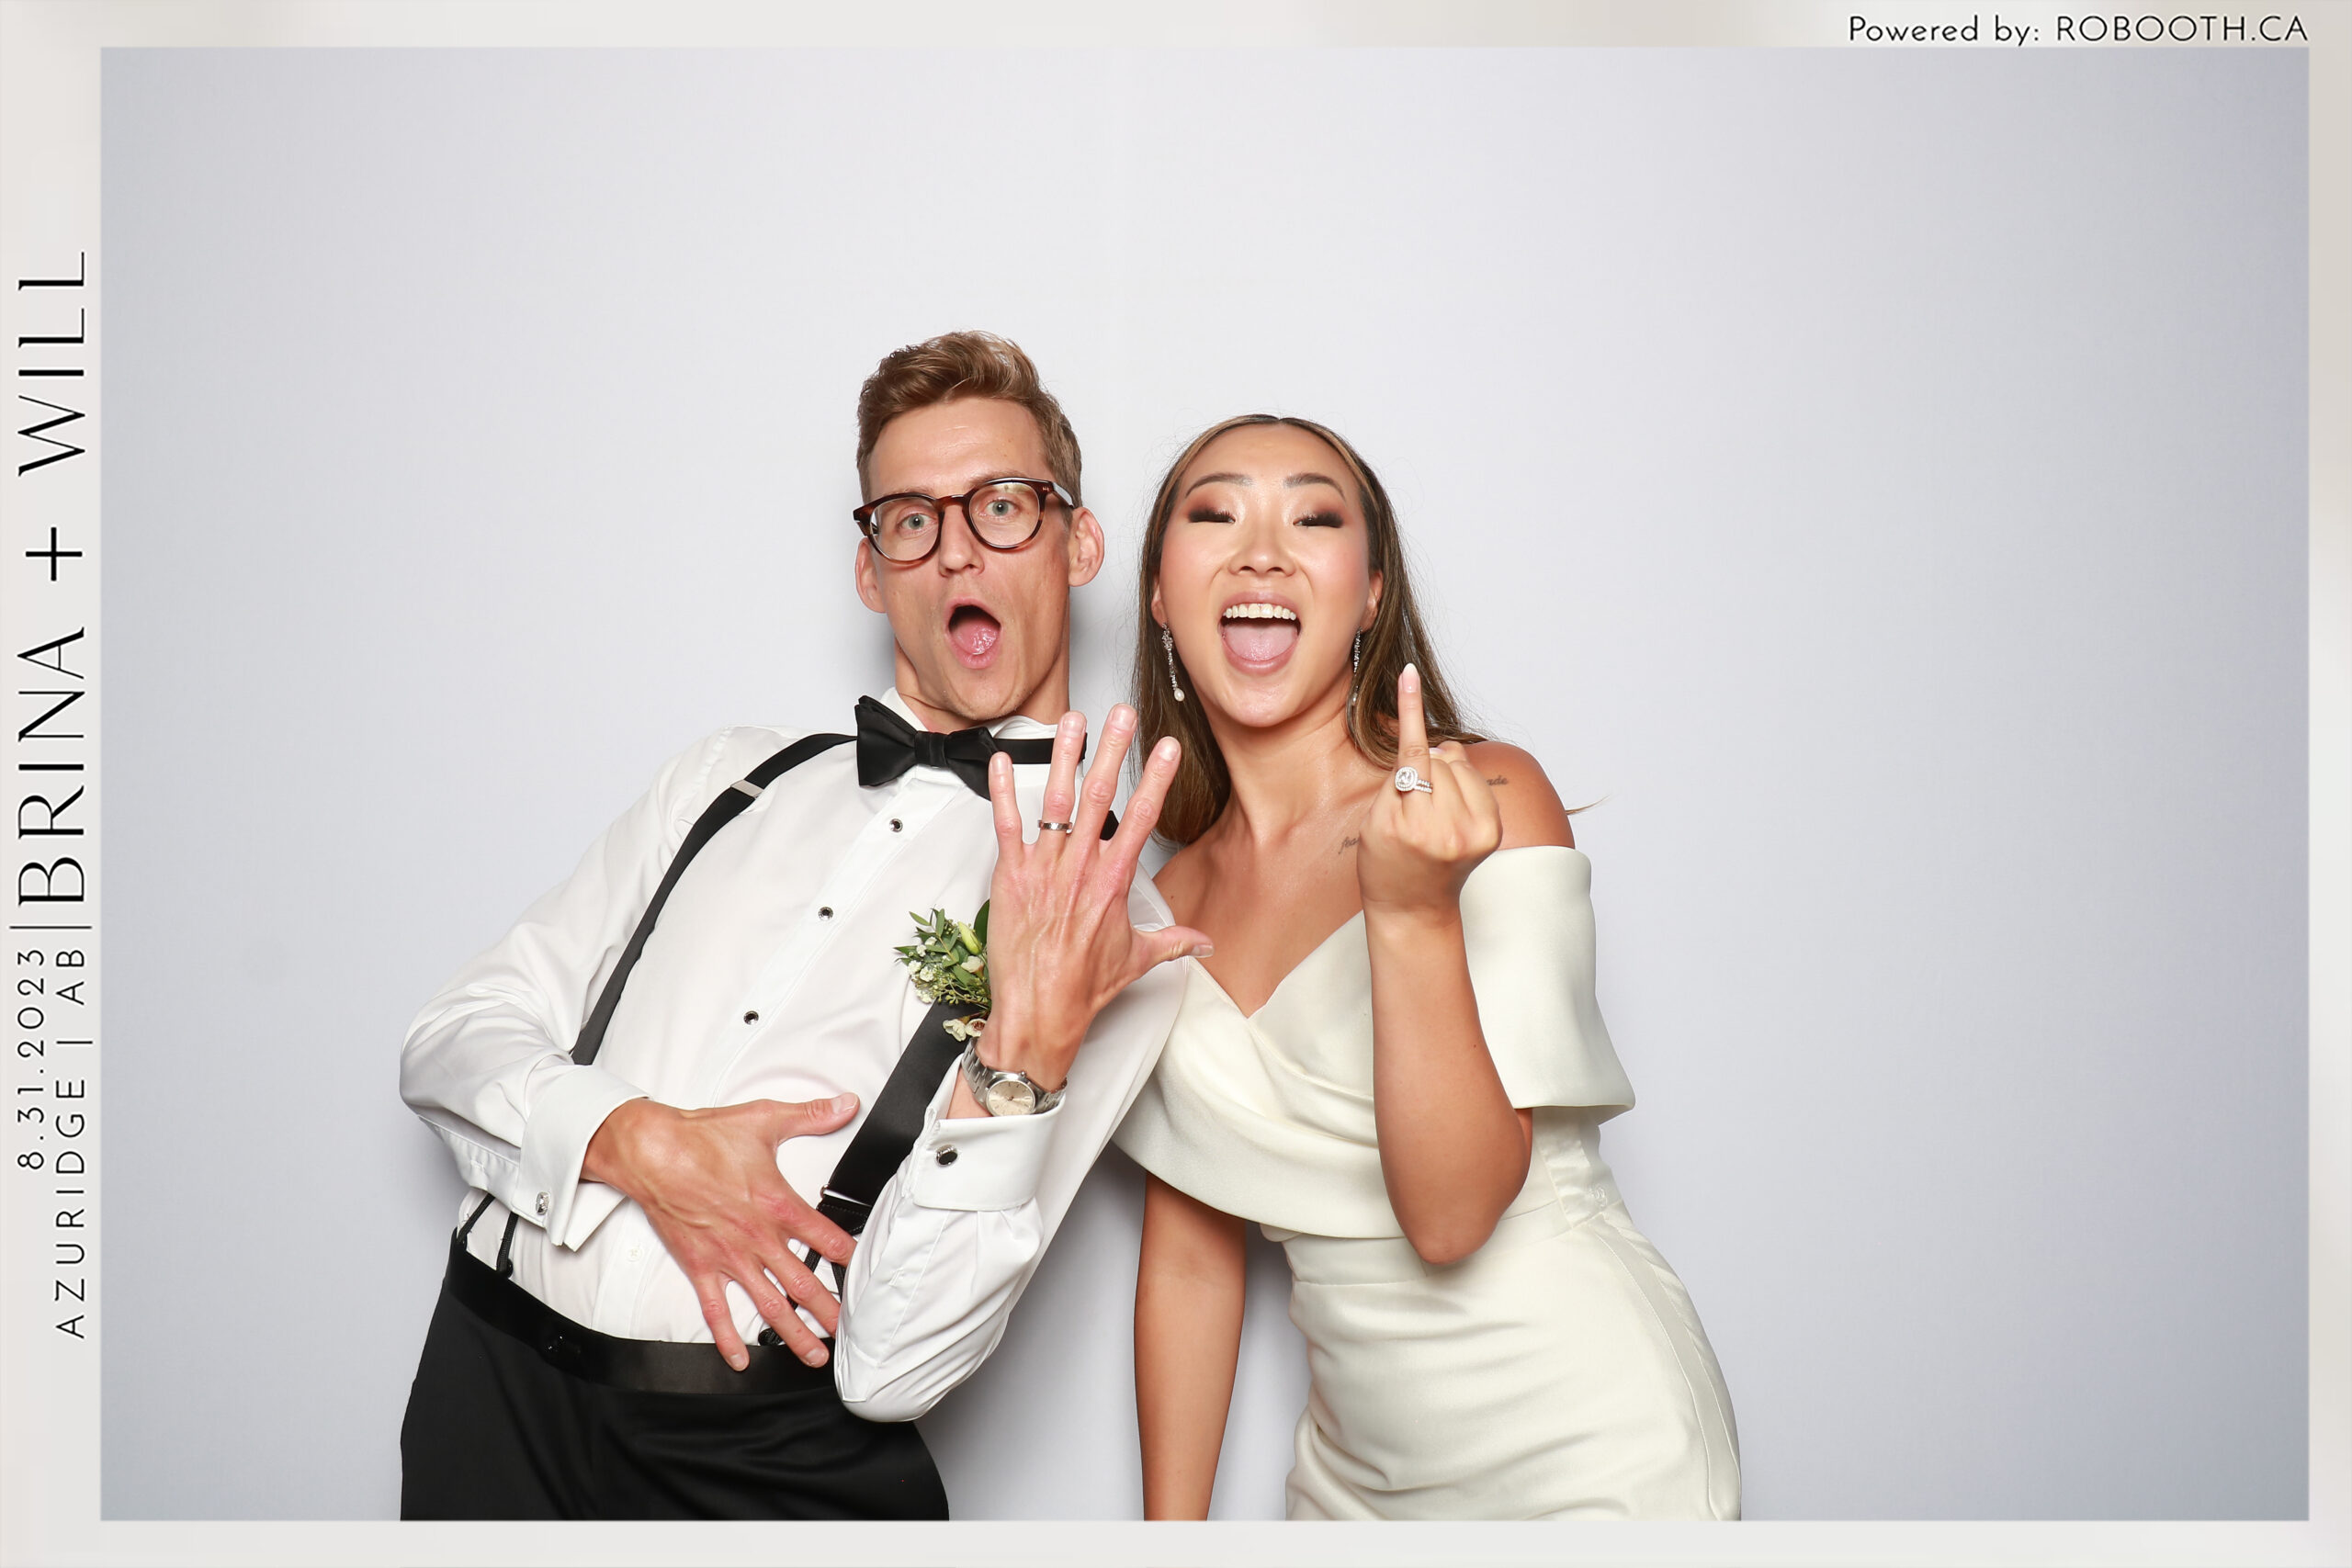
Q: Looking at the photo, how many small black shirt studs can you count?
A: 3